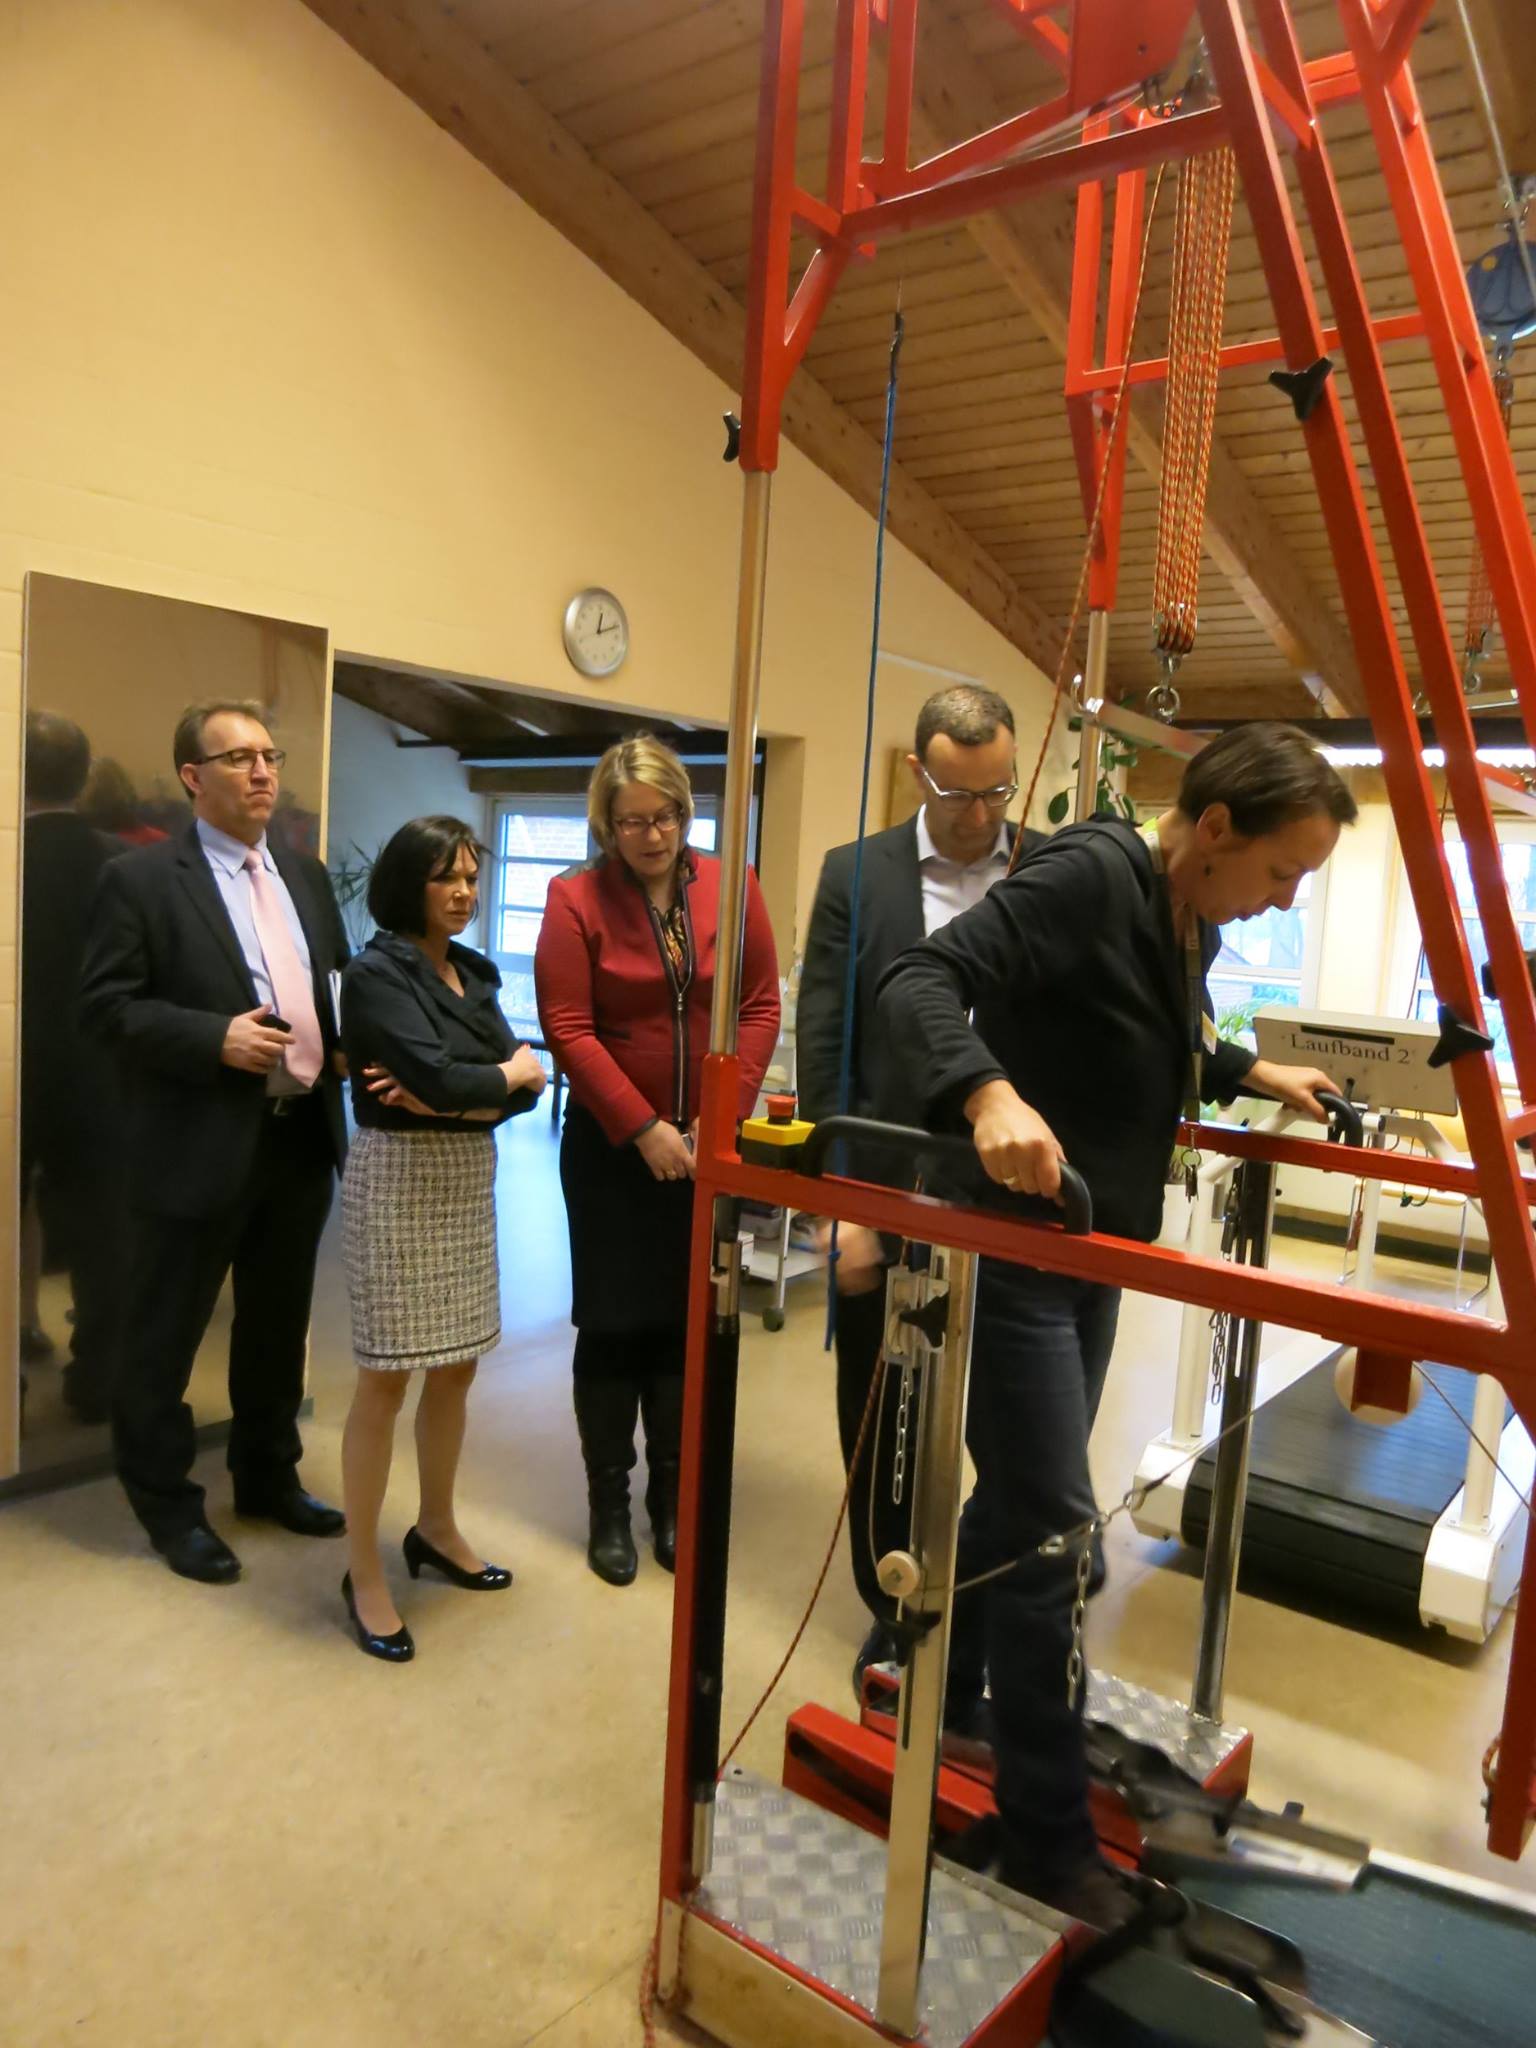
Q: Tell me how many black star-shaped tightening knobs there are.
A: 5